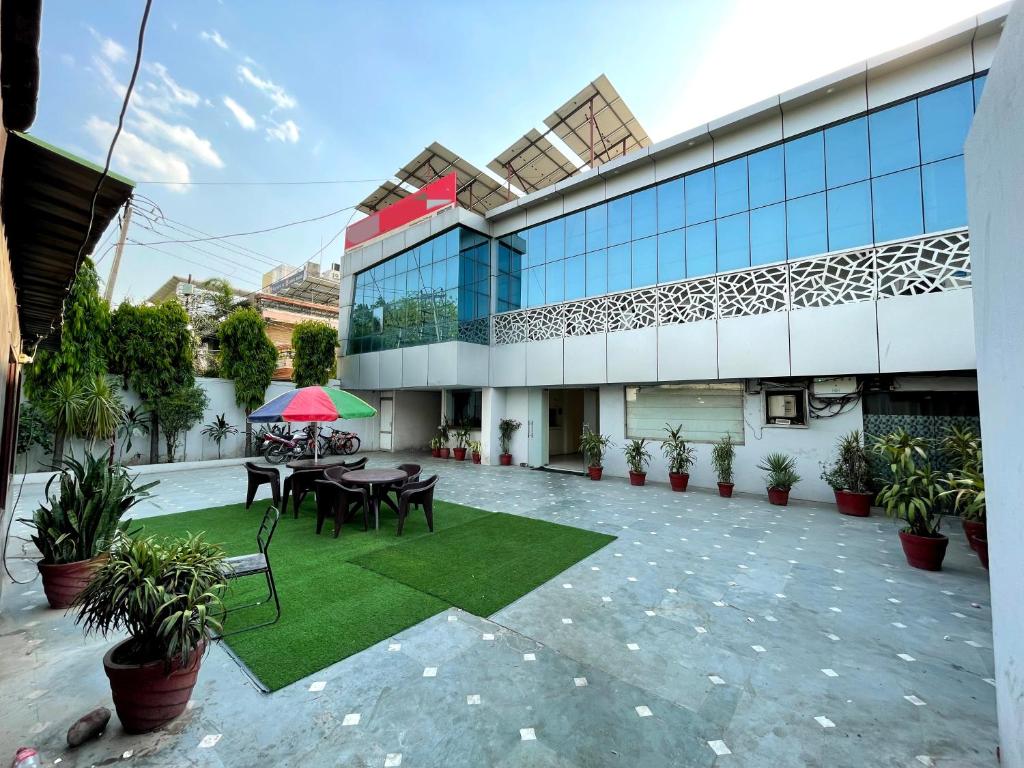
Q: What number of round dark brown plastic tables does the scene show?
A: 2